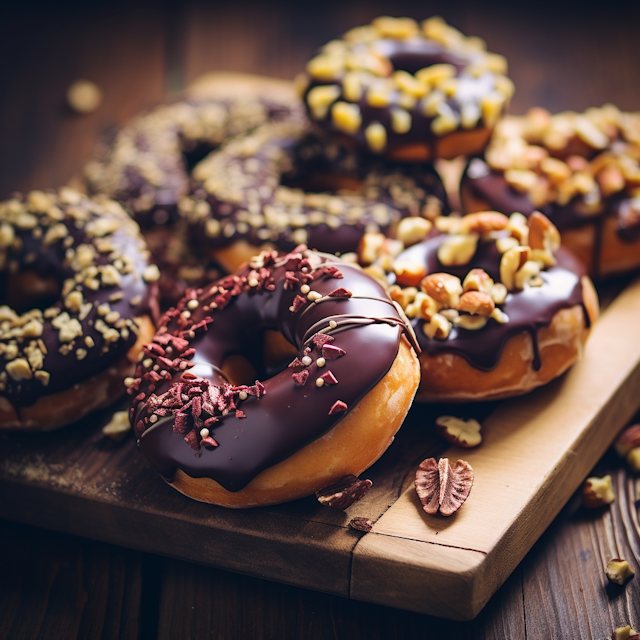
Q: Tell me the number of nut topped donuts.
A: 6